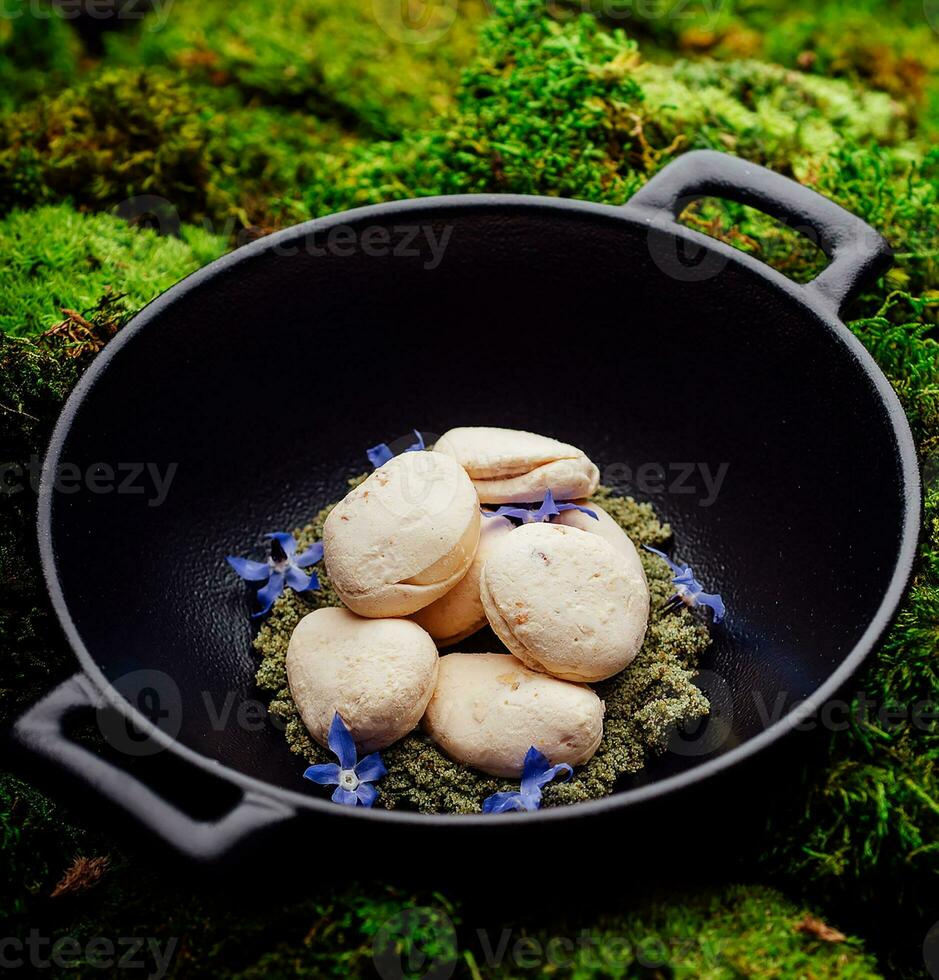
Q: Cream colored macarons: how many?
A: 7